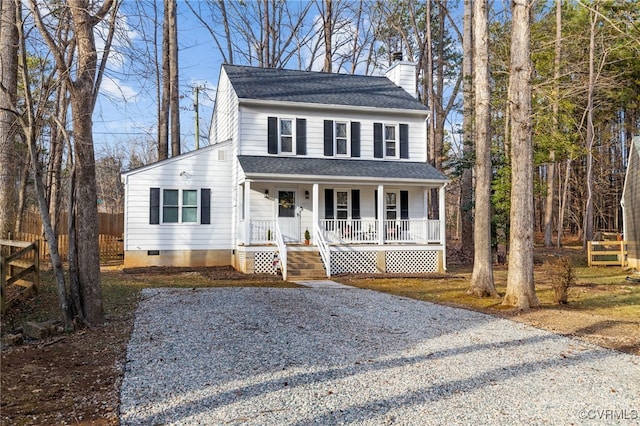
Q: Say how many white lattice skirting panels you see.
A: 3